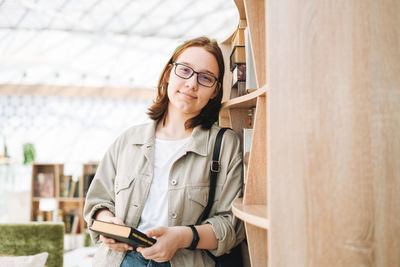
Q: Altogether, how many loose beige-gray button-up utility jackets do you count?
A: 1